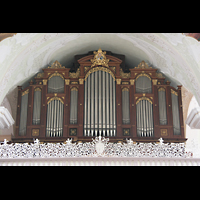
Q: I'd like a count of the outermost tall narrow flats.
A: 2